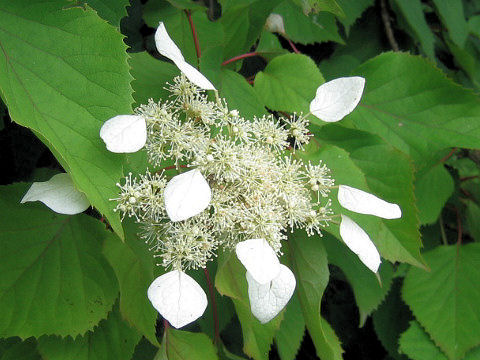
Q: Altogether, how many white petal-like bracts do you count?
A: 10